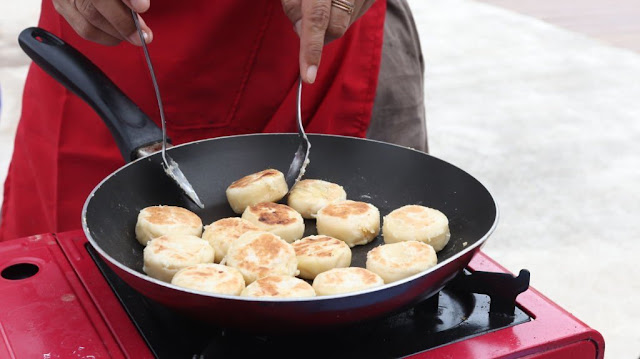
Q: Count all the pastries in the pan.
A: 14